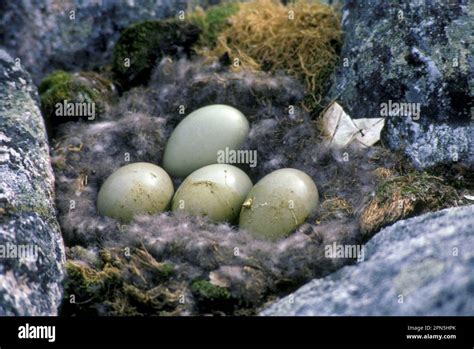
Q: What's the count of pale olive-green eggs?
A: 4